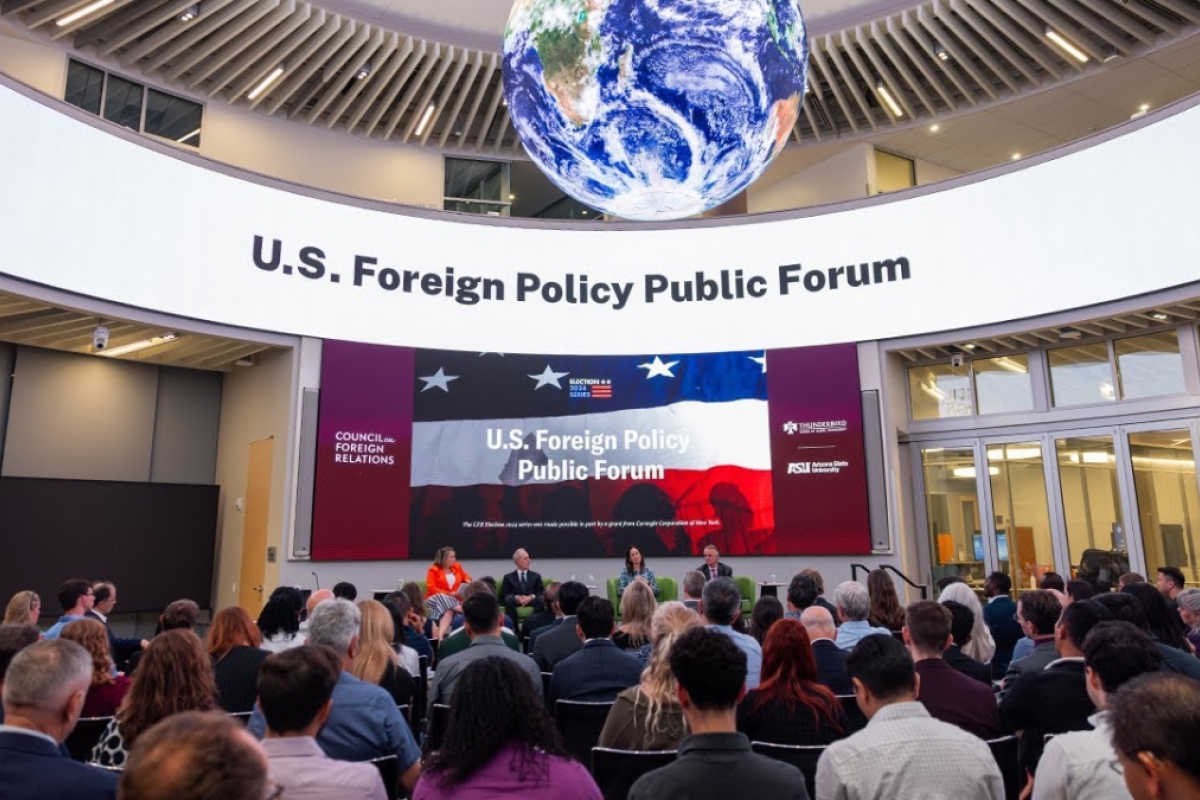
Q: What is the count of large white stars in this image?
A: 3